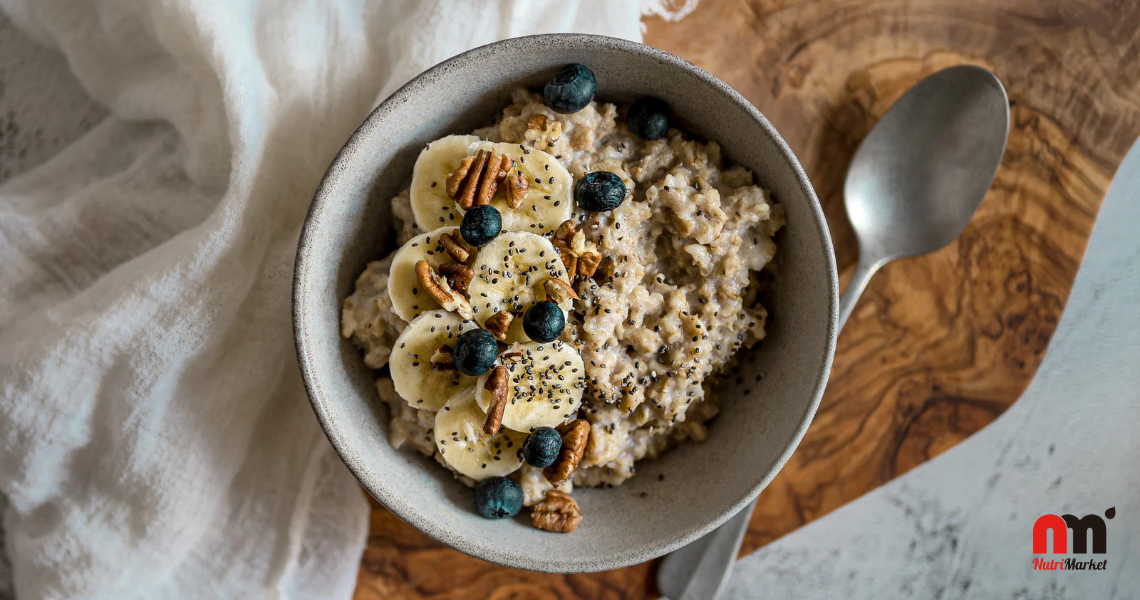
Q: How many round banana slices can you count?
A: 7